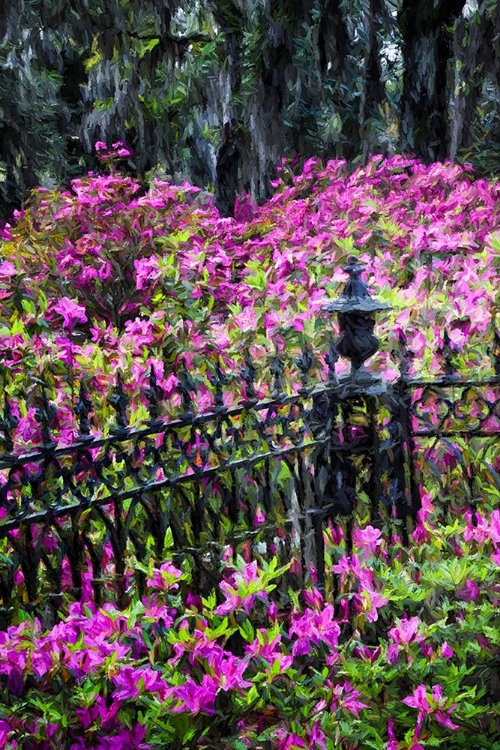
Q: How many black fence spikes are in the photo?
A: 14